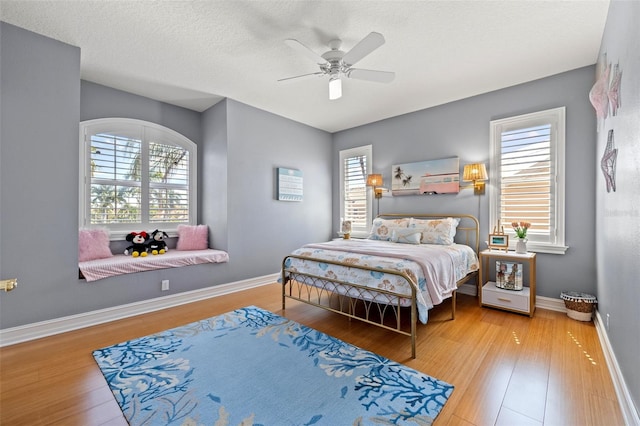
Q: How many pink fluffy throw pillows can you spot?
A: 2